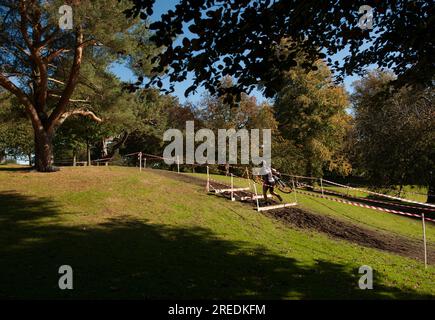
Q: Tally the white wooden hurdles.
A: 3